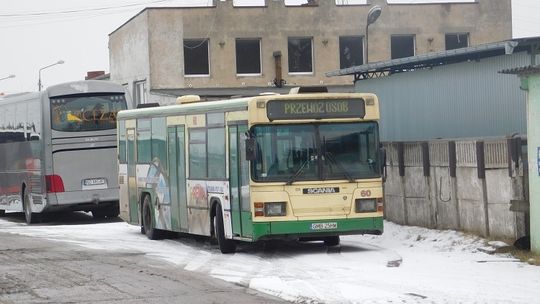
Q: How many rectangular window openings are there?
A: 6